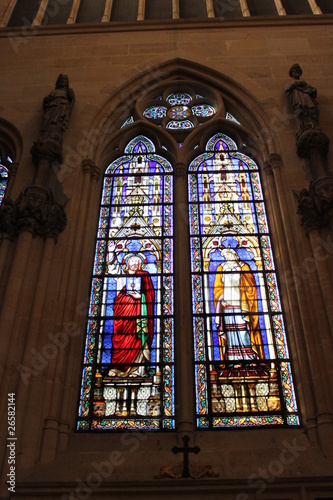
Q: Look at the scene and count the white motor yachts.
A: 0